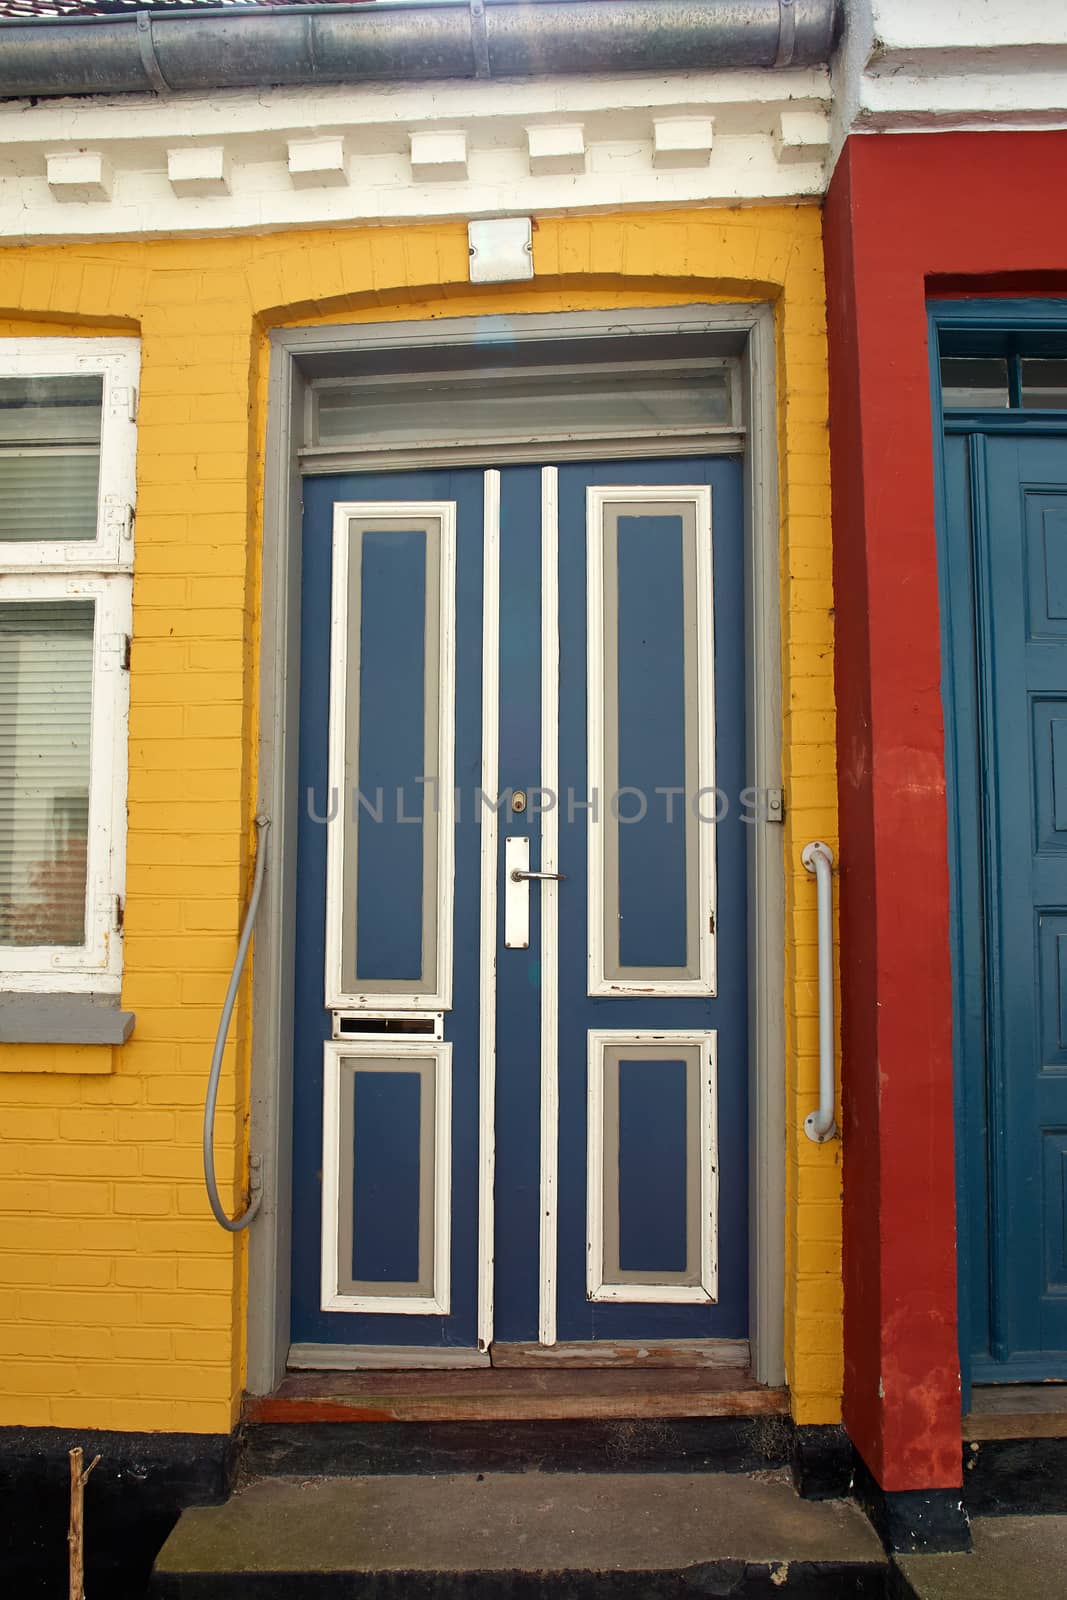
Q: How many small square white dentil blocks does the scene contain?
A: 7